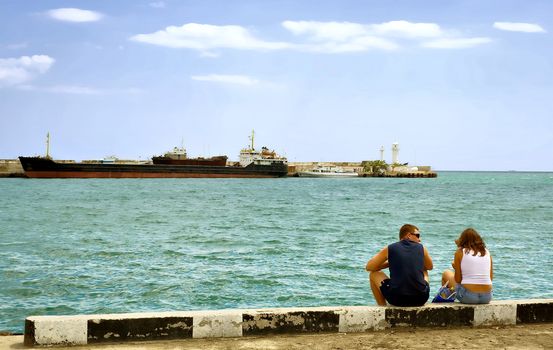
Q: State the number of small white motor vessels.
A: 1